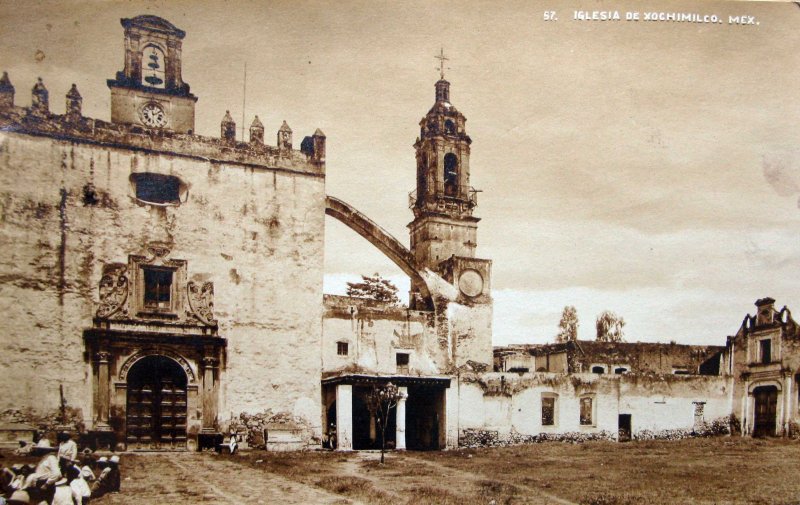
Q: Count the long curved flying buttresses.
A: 1